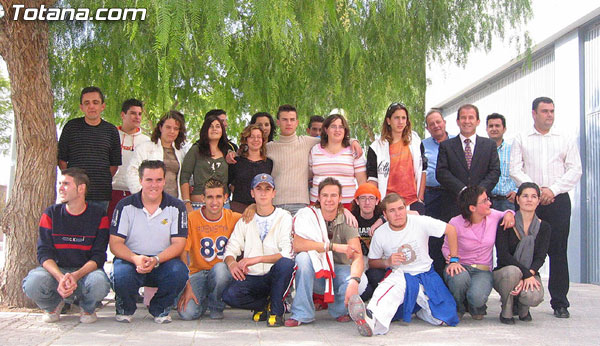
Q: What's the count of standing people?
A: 15